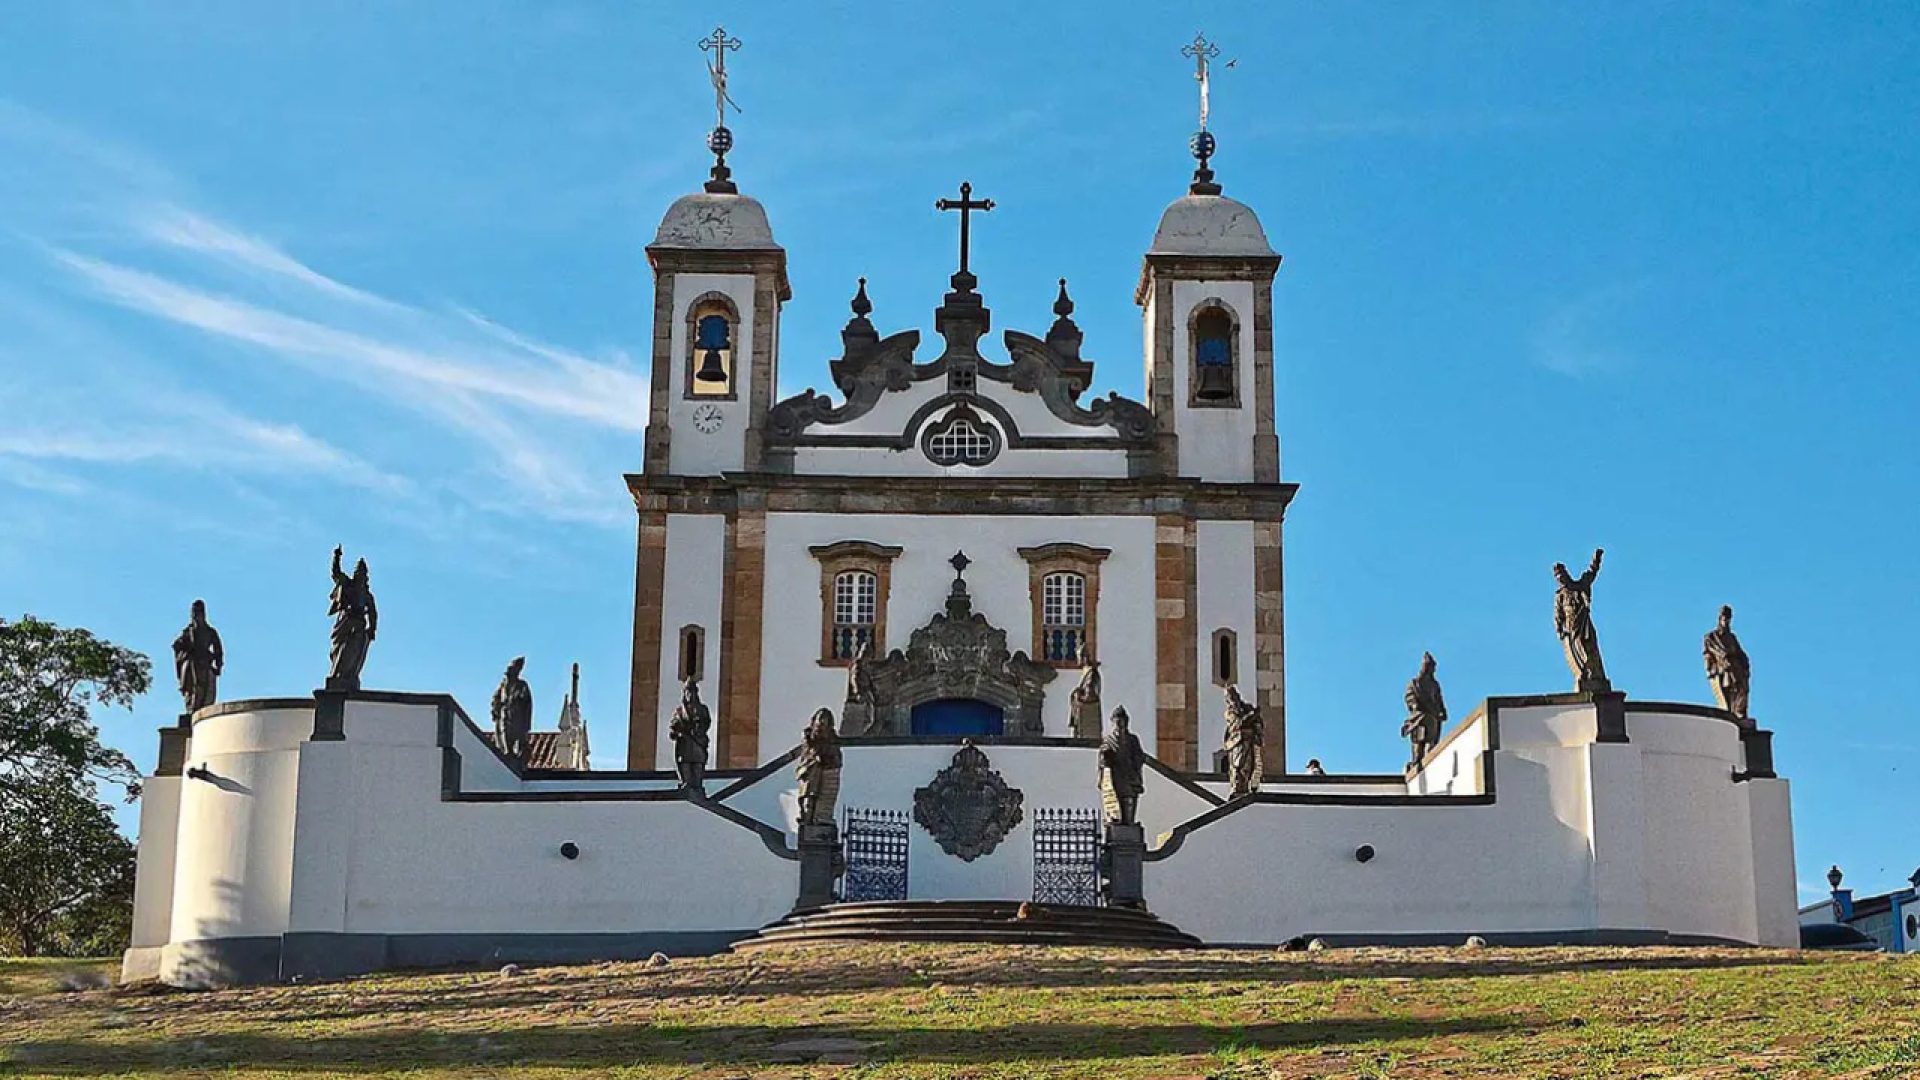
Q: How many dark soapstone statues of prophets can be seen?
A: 12